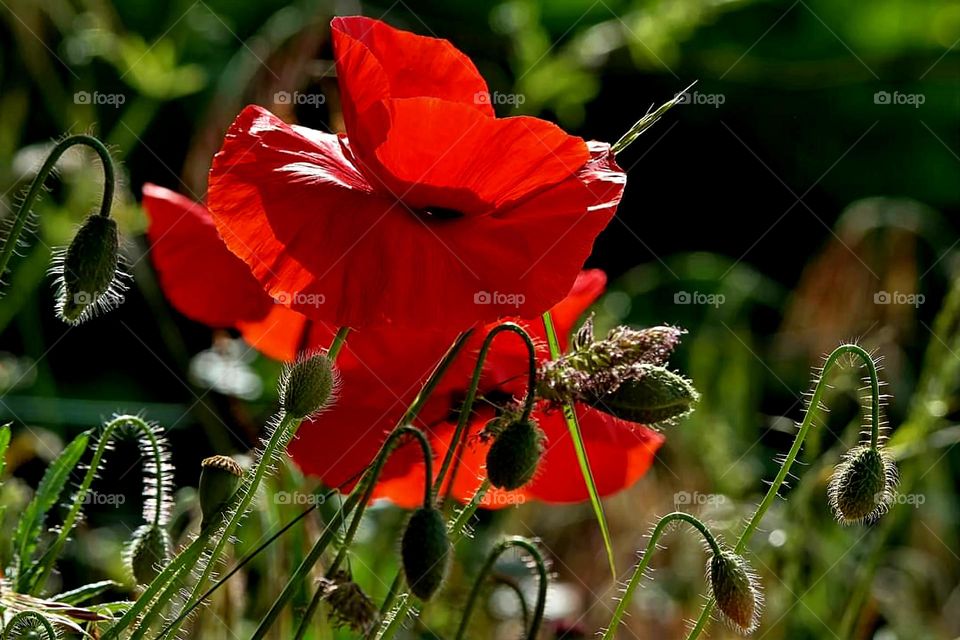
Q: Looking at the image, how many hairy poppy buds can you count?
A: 8